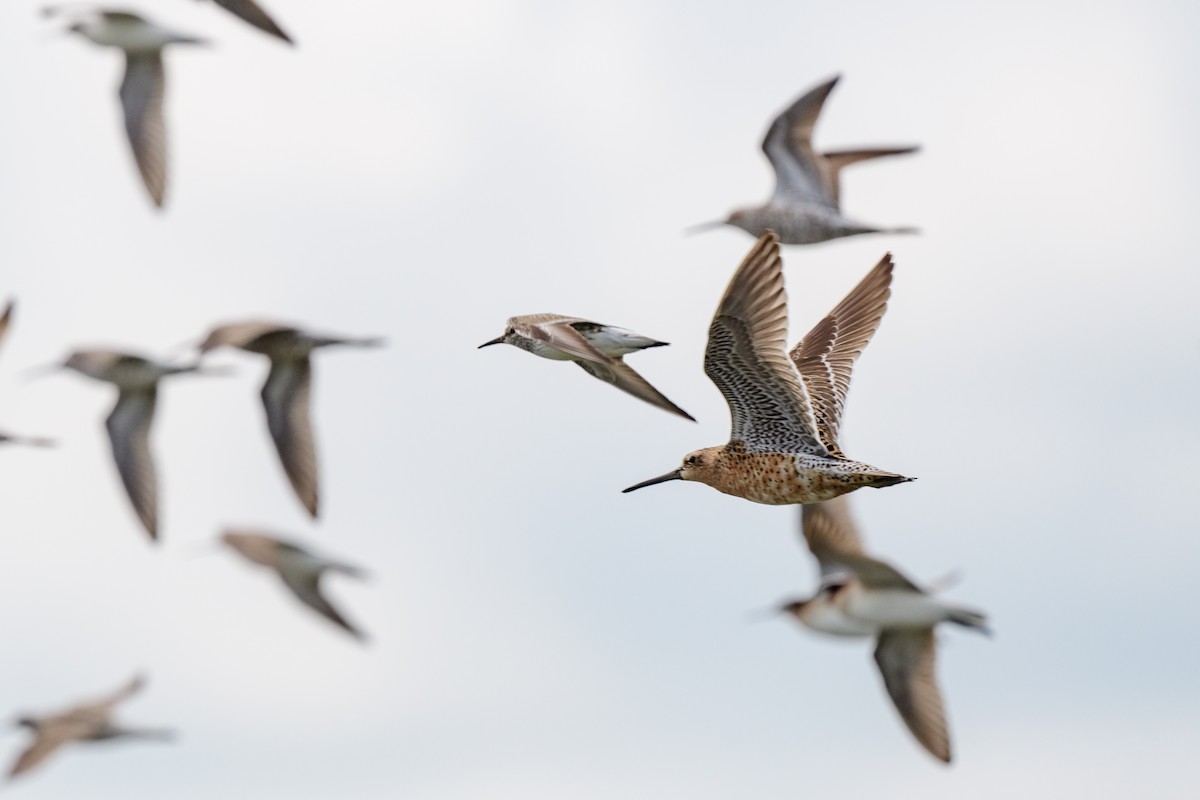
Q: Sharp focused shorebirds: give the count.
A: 2